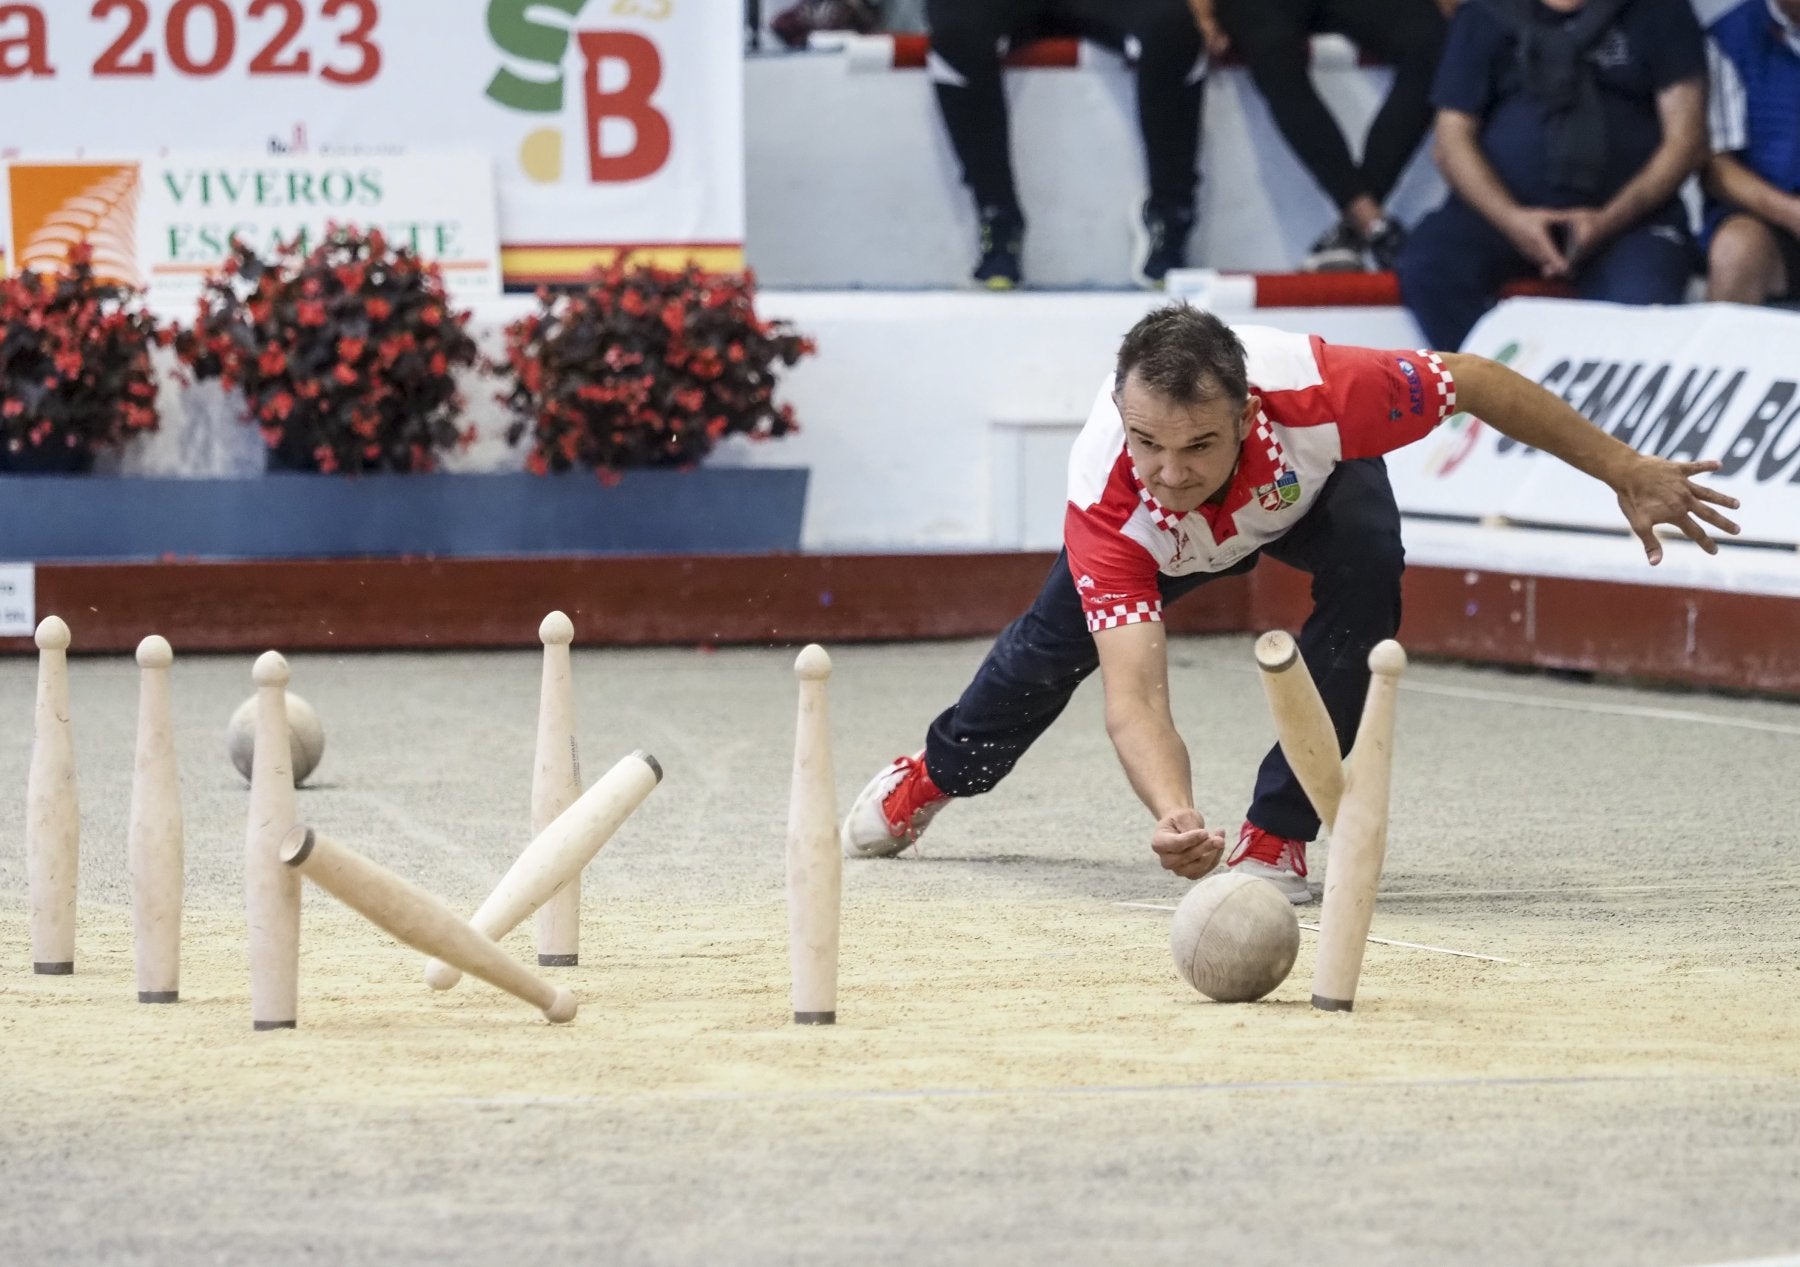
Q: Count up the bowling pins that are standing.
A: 6